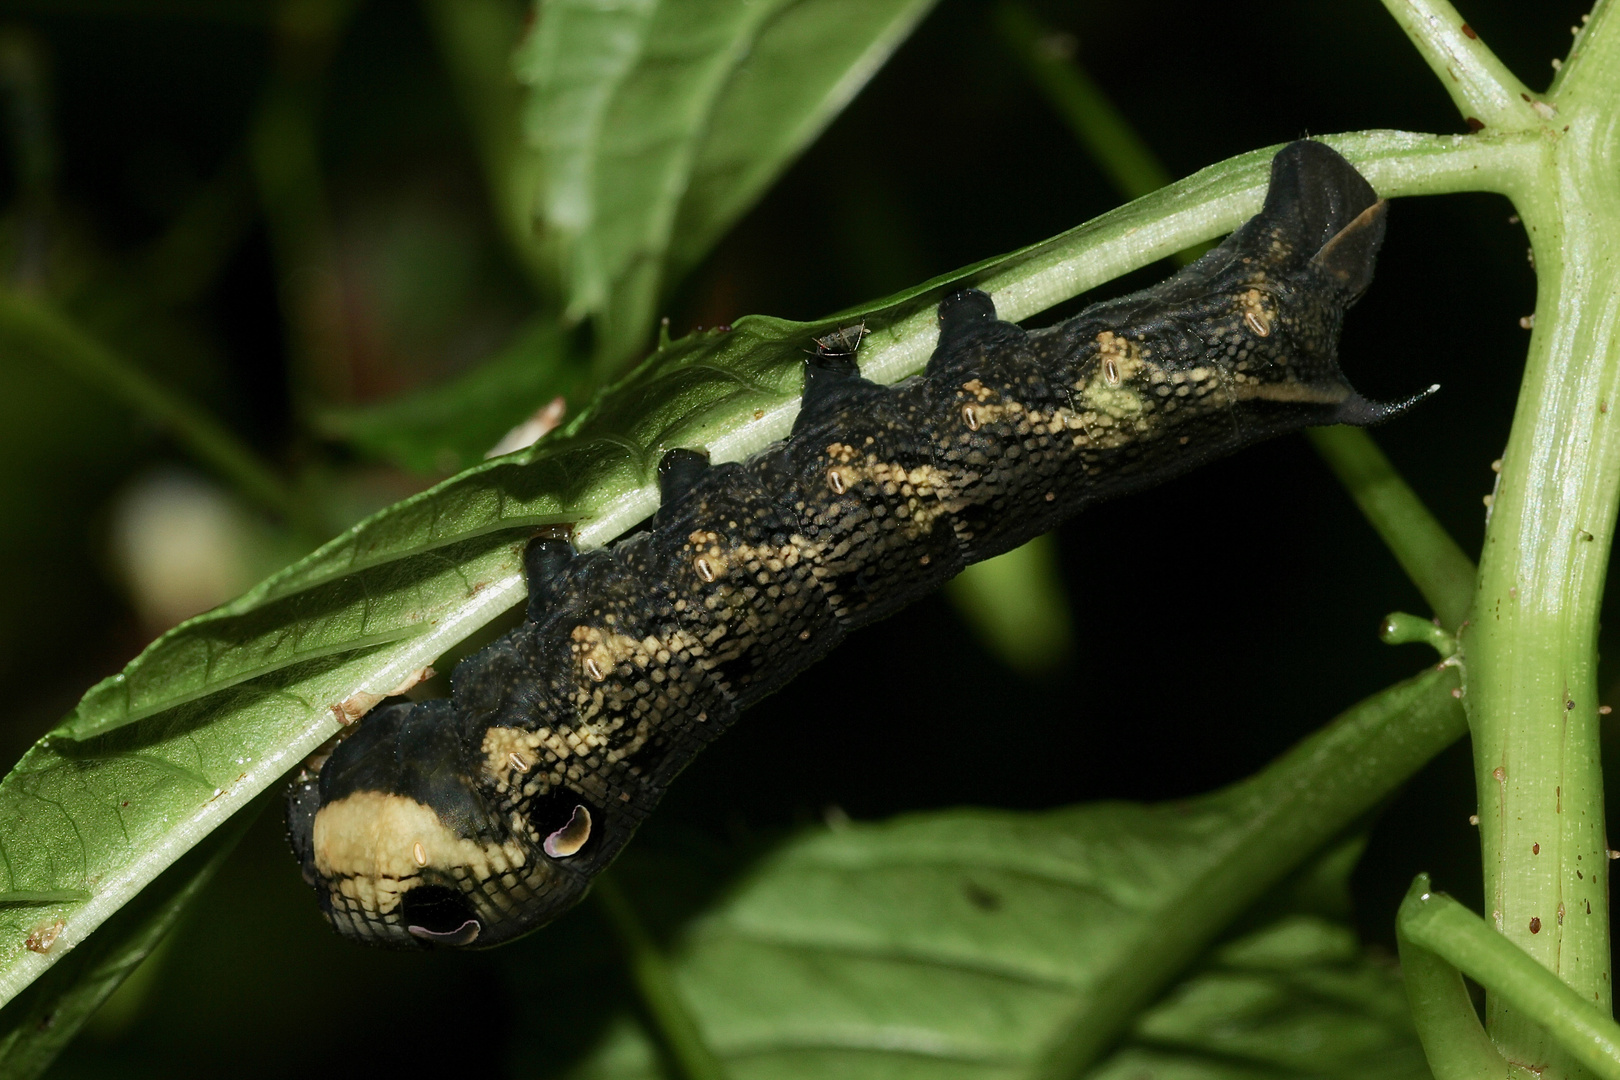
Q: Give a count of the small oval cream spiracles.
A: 8